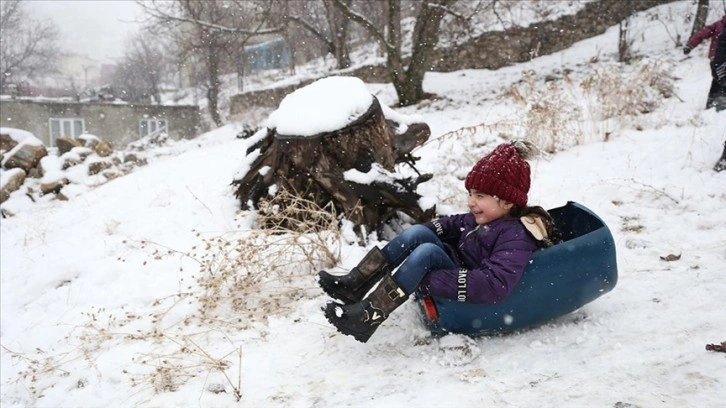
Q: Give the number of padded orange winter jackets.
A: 0